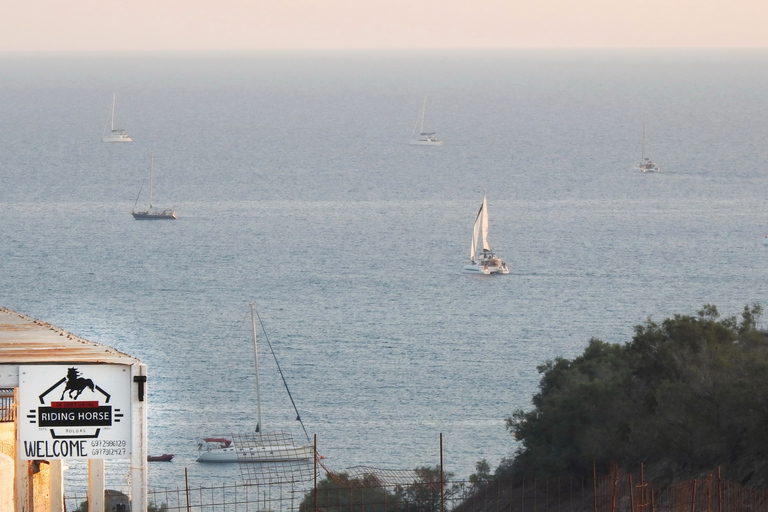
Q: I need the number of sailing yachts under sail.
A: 1